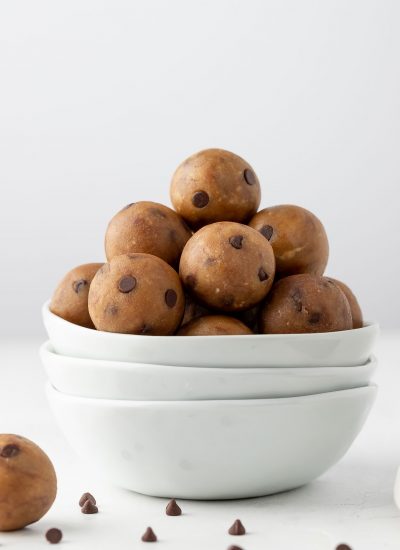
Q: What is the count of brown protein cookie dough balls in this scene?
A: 10